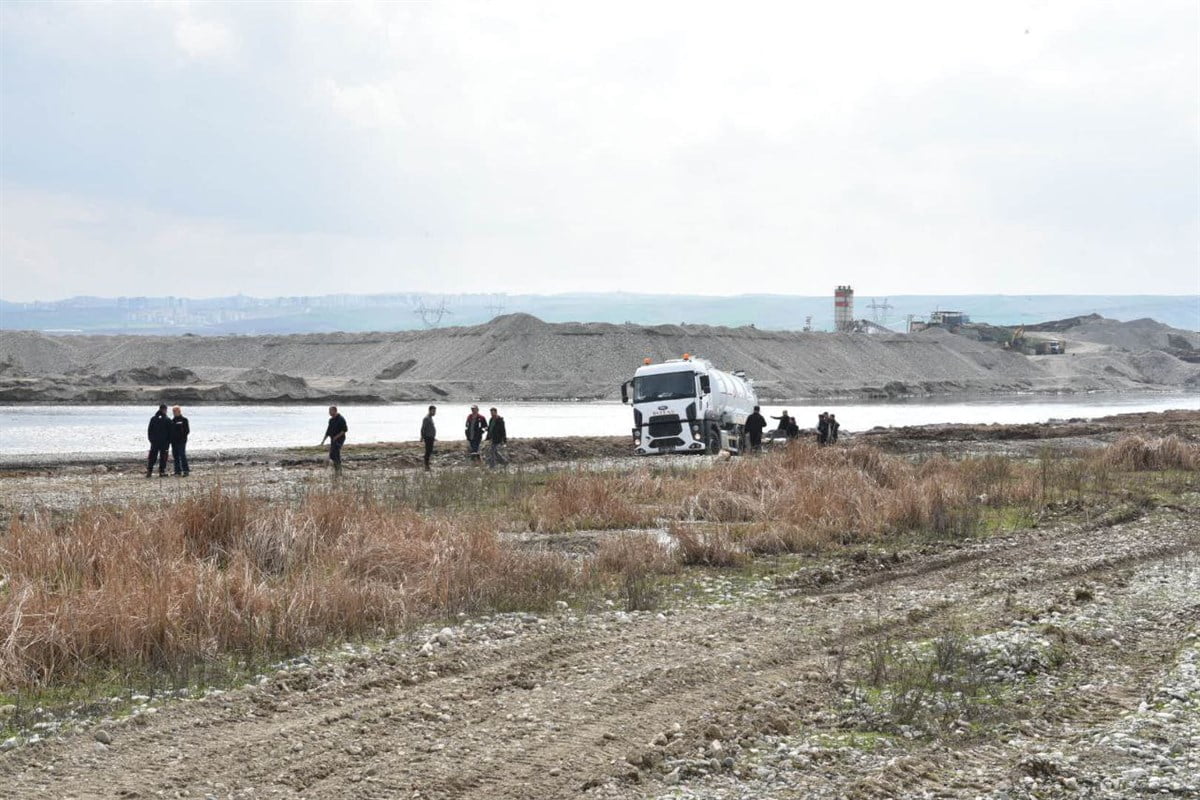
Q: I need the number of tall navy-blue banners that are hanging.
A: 0